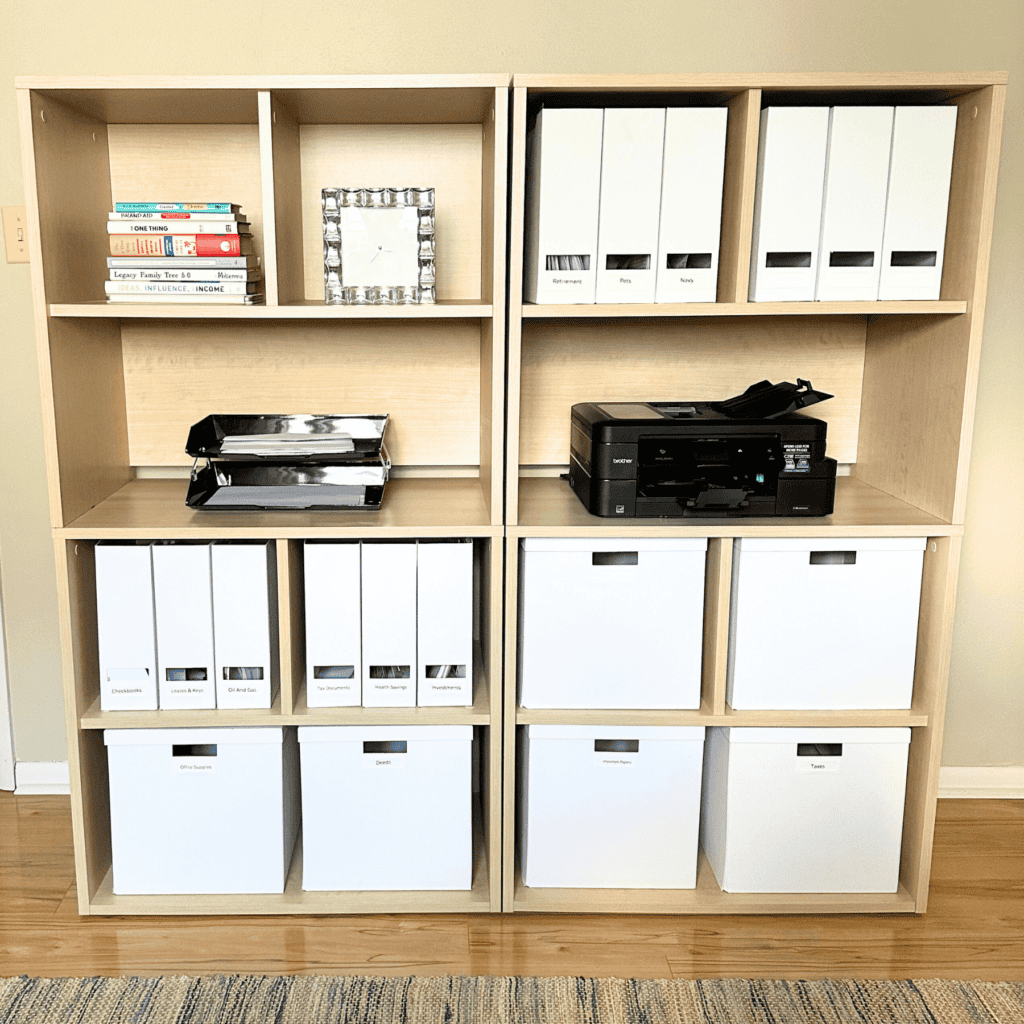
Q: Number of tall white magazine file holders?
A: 12